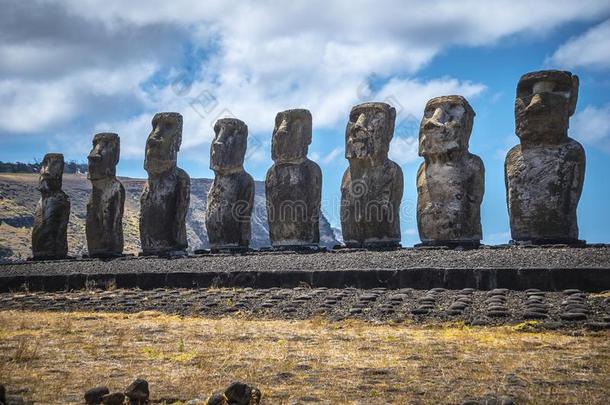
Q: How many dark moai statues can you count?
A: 8